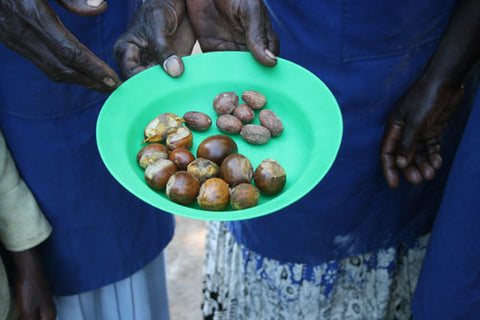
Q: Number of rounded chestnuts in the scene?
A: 12